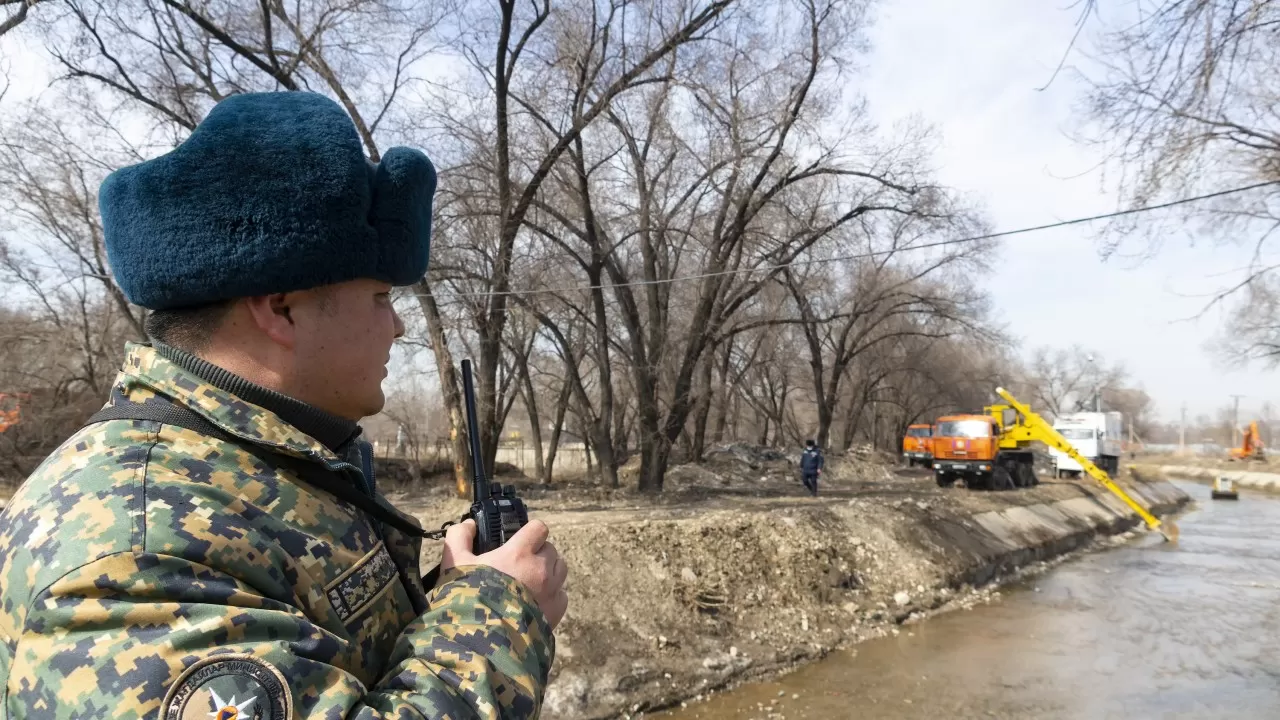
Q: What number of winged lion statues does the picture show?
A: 0